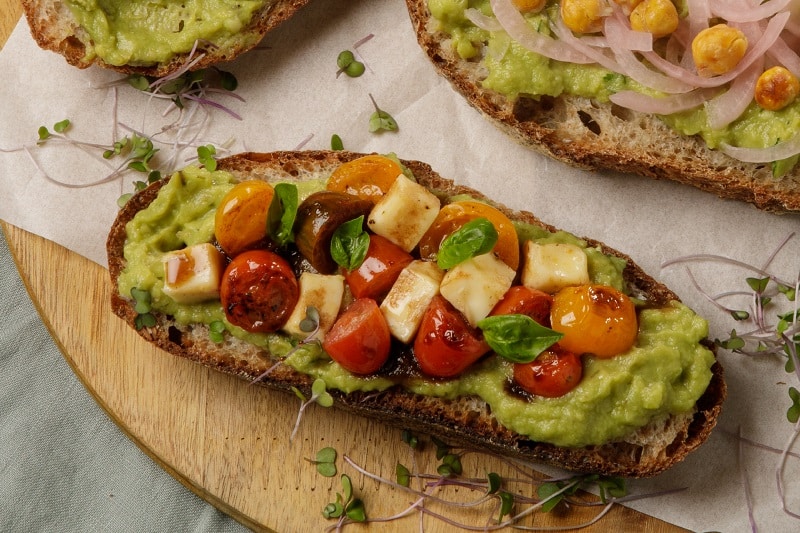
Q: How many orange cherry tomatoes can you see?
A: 4